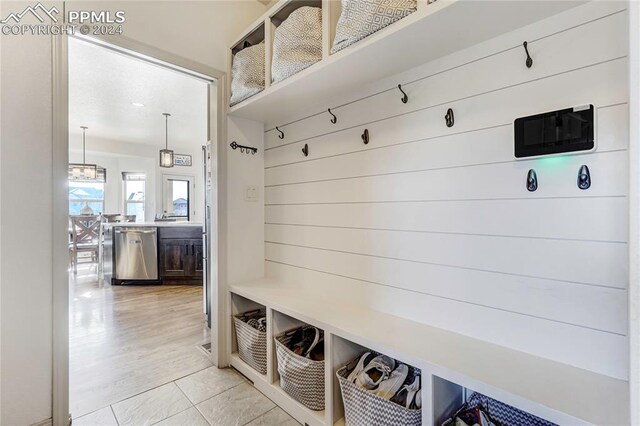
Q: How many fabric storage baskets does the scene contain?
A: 7